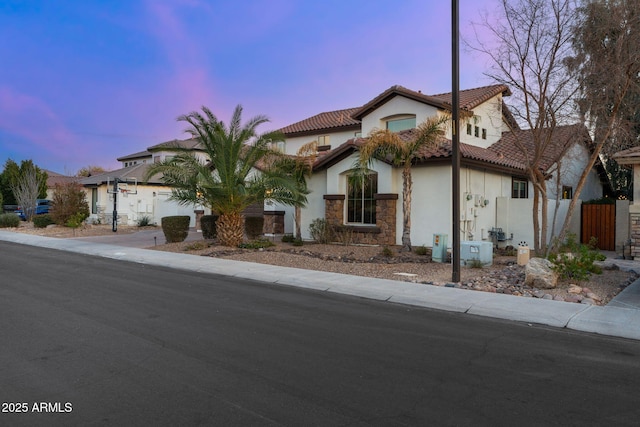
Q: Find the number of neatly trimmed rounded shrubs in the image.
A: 3